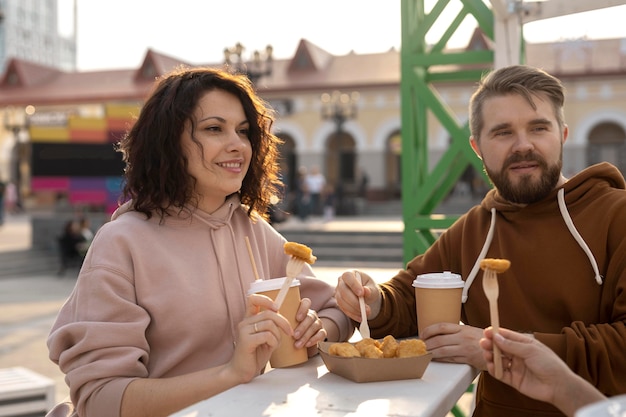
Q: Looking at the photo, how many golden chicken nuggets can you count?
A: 7